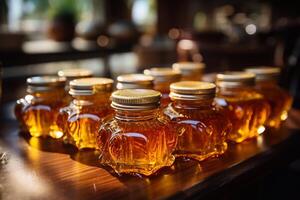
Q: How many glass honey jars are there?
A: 10